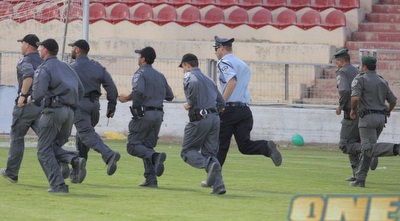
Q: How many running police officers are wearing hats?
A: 8